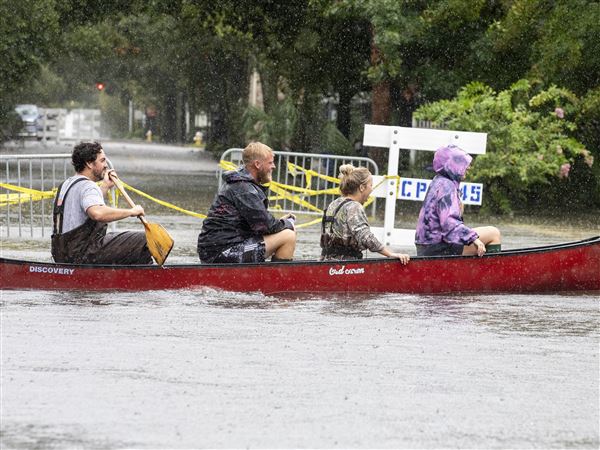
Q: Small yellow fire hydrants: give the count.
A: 2